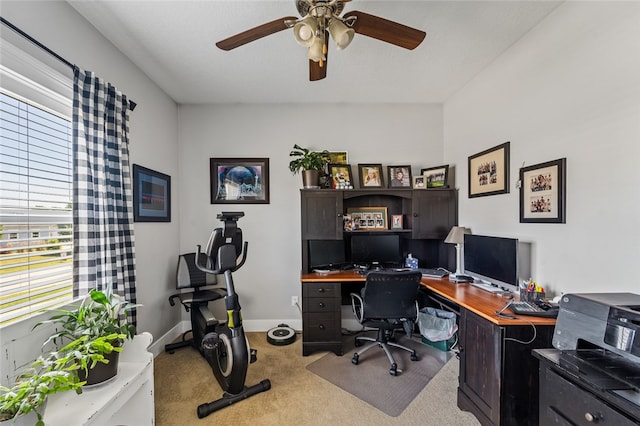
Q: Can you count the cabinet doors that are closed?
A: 3